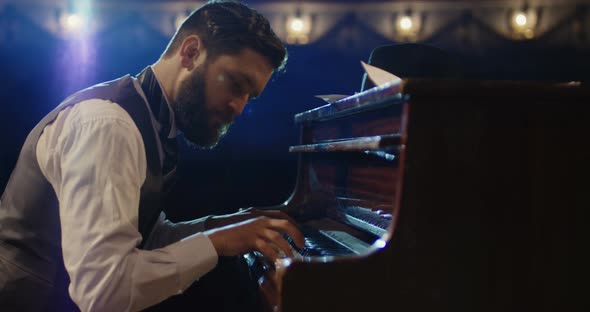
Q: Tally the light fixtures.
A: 5